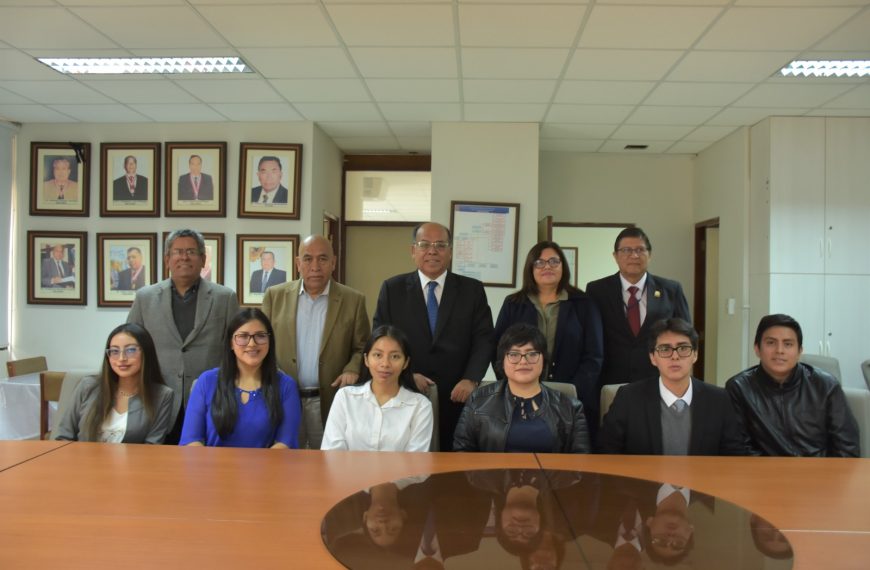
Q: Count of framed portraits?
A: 8